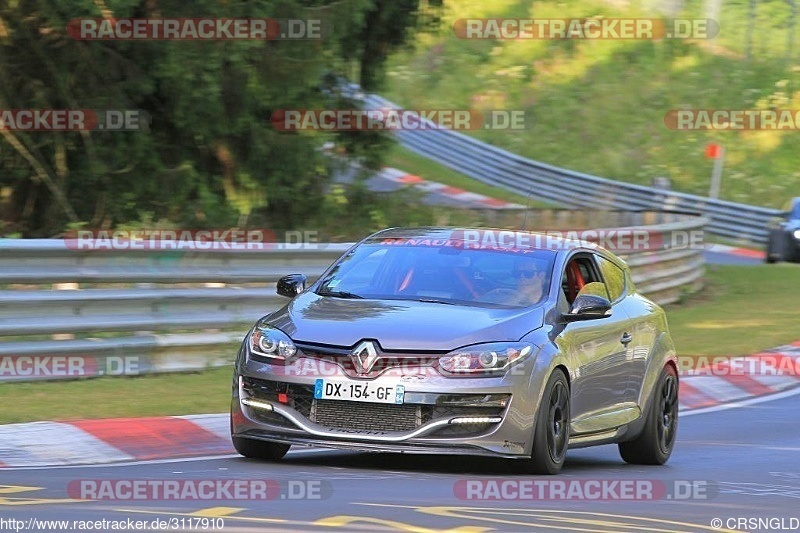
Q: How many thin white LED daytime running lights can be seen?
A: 2